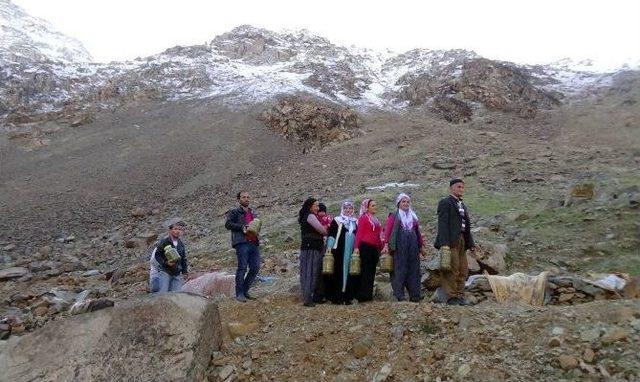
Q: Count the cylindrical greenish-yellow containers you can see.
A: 6